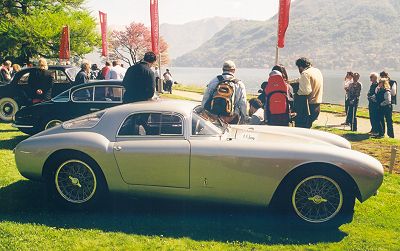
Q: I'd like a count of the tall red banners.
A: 4